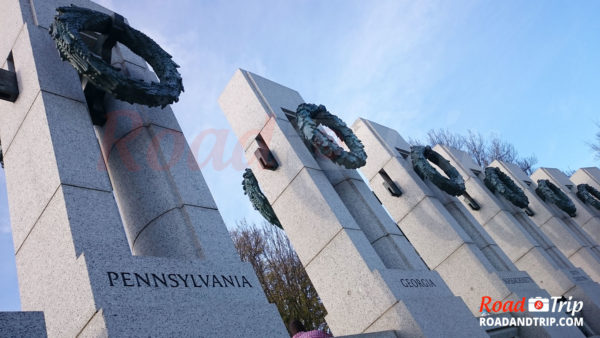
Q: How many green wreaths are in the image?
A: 7